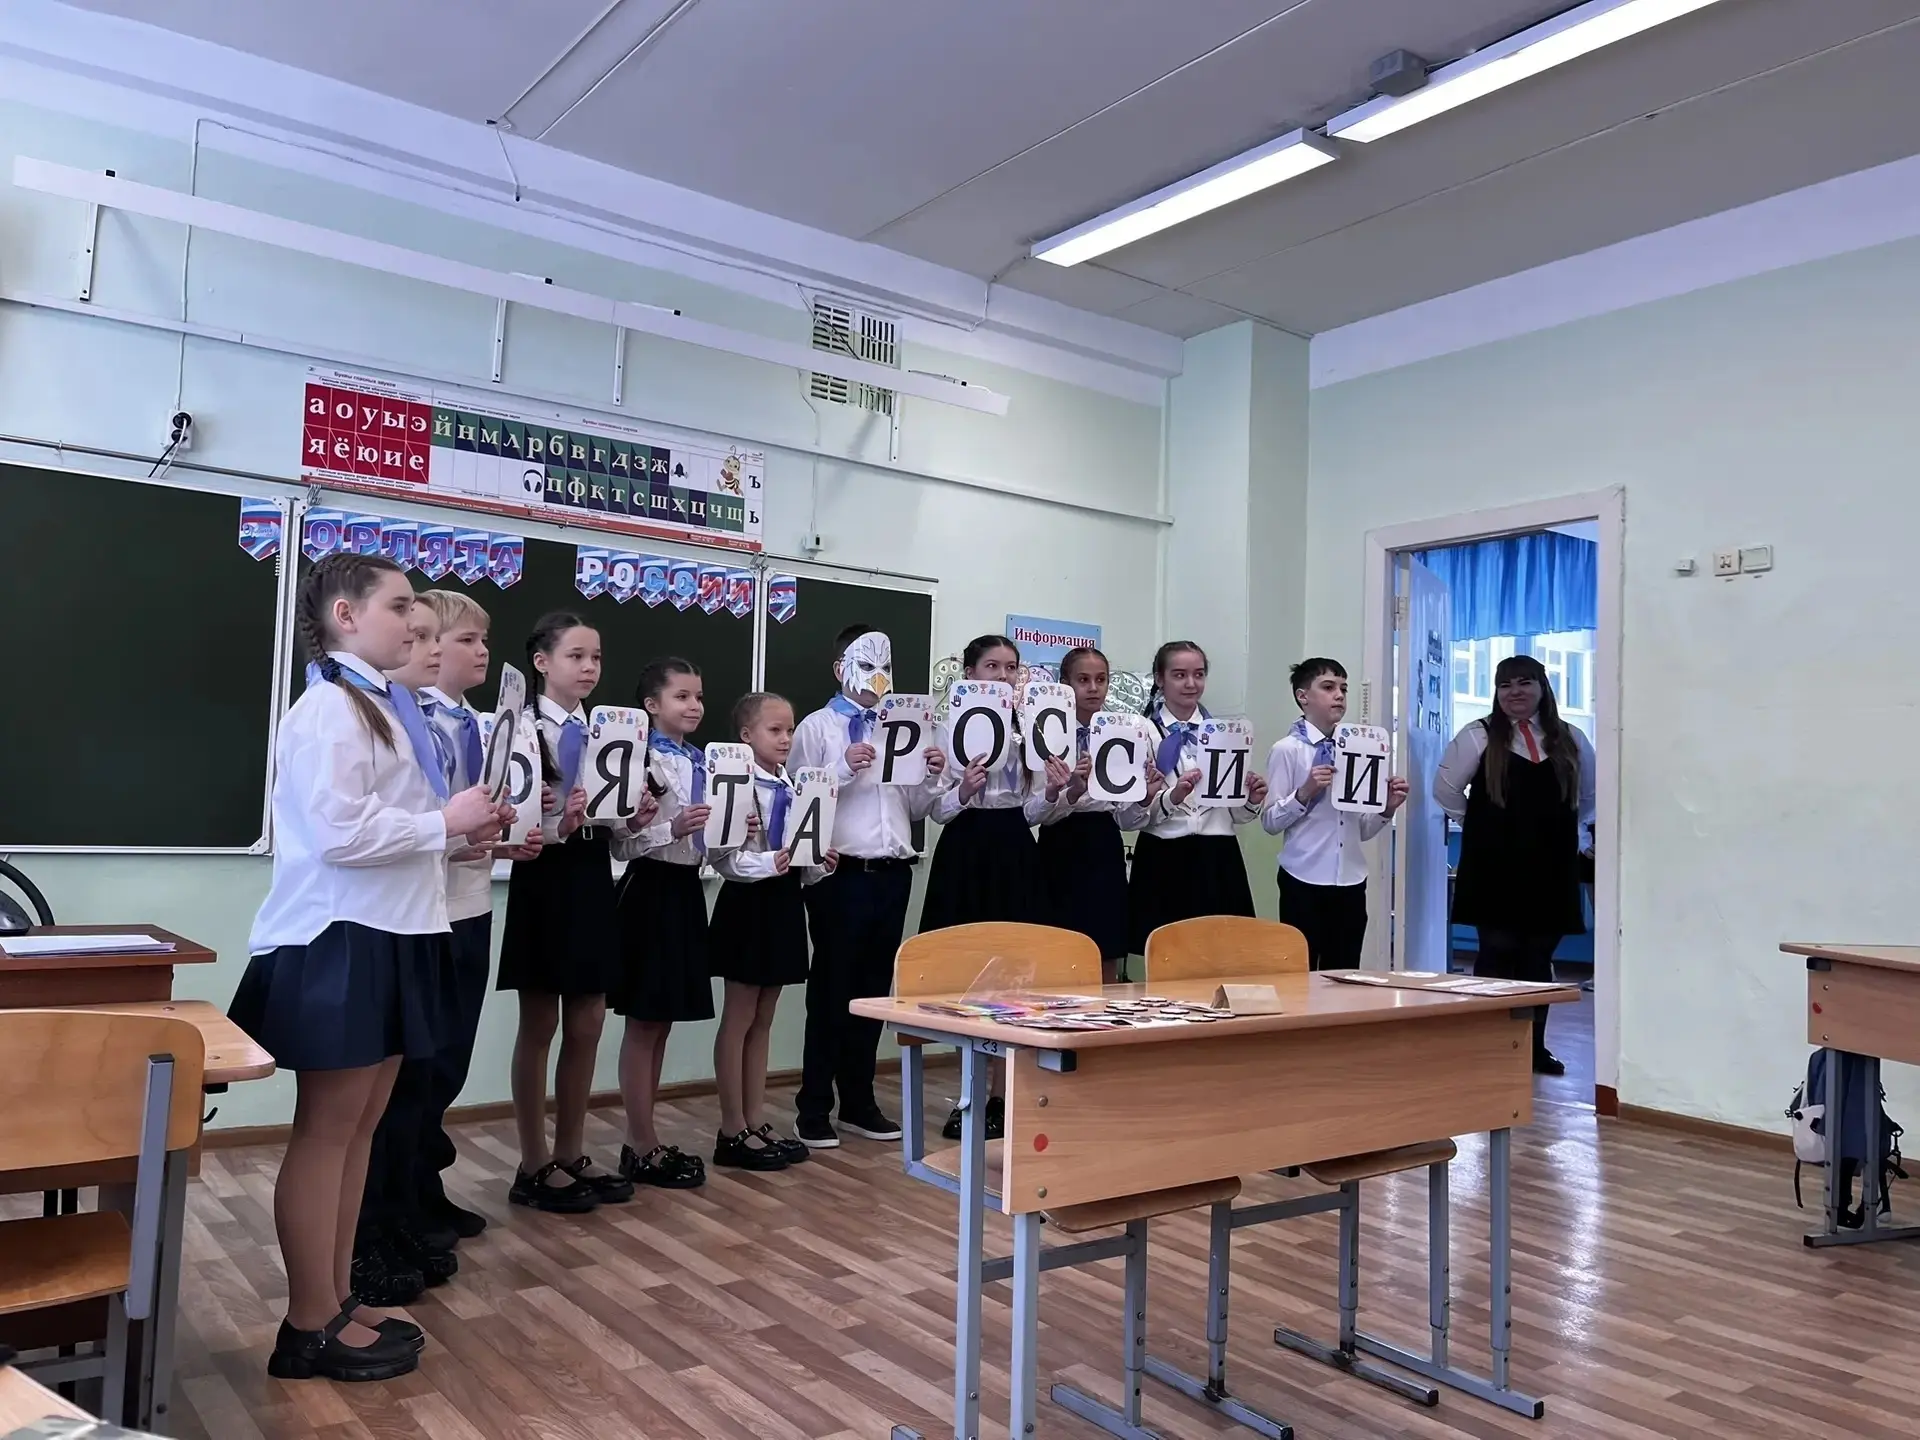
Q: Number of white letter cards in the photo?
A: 11